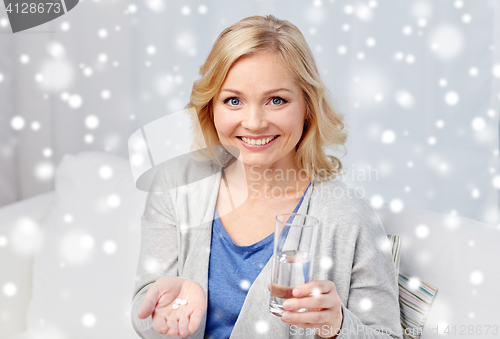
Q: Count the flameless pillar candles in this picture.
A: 0